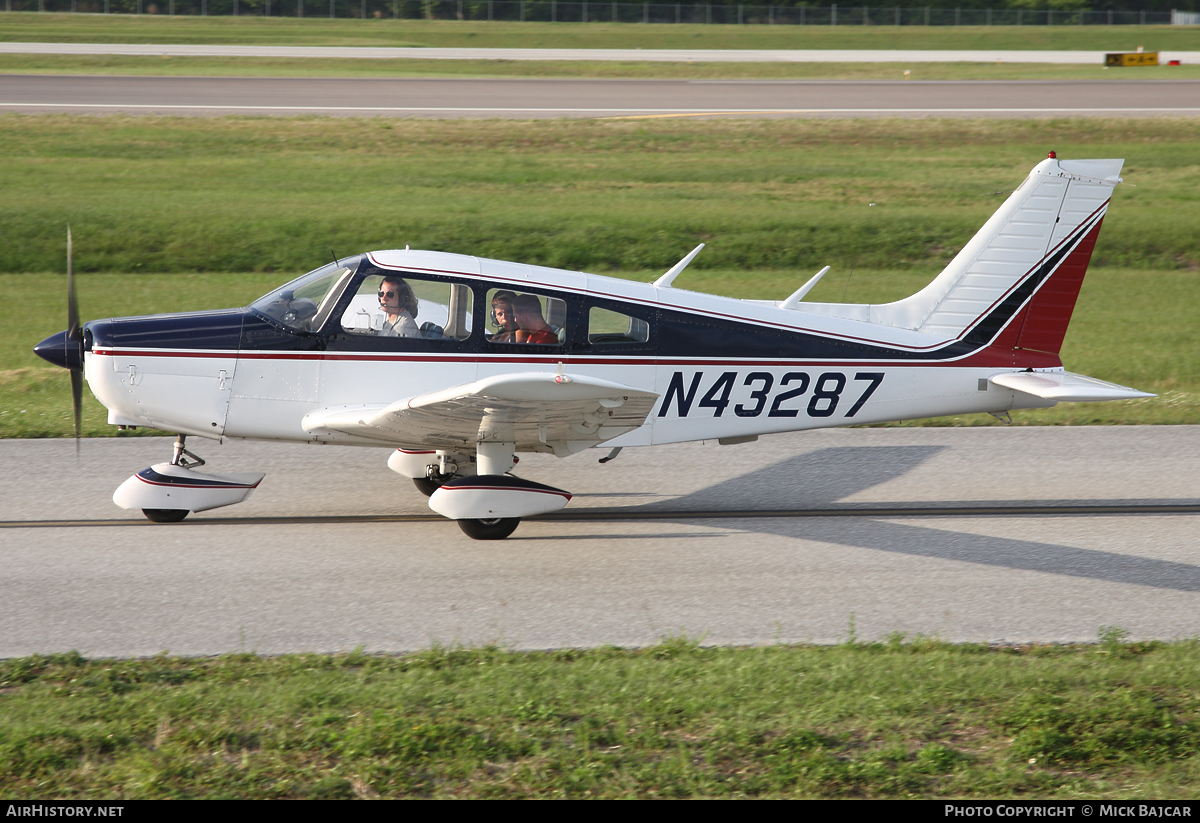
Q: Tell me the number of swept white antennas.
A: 2